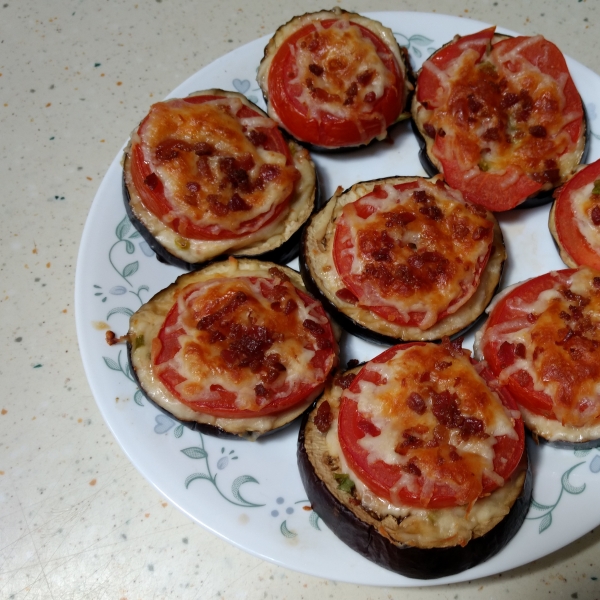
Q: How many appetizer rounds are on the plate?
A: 8